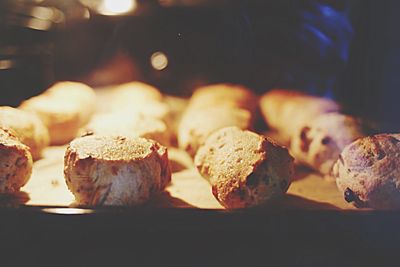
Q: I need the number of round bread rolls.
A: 12